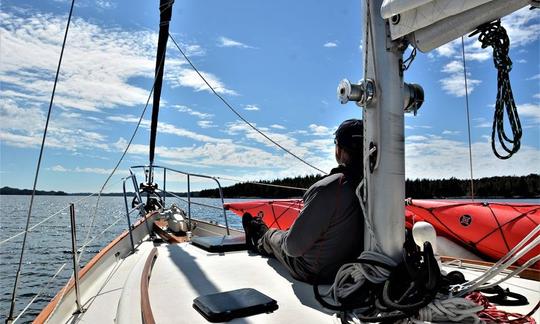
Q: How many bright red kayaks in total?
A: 2